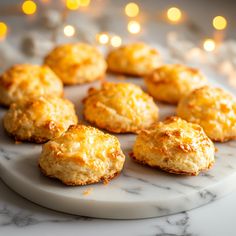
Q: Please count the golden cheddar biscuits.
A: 9